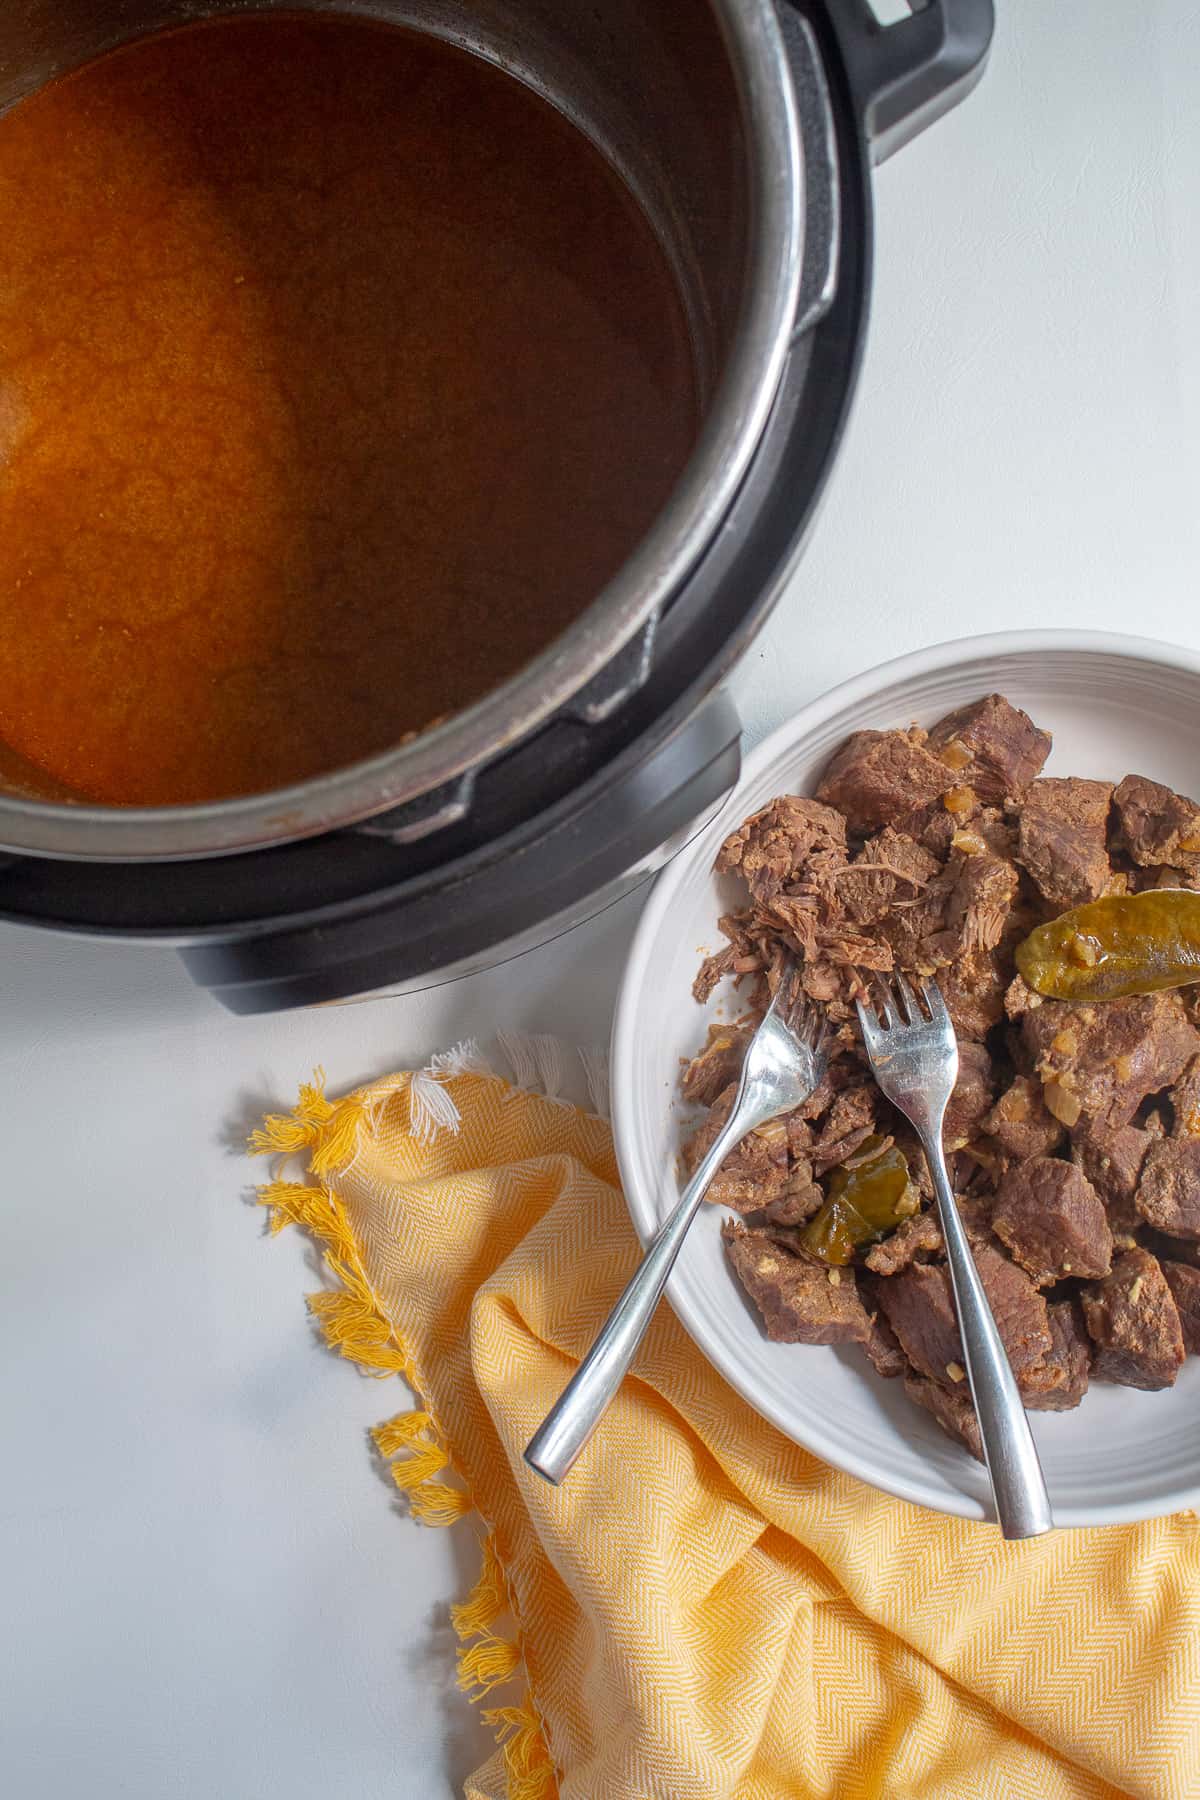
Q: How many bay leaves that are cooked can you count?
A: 2